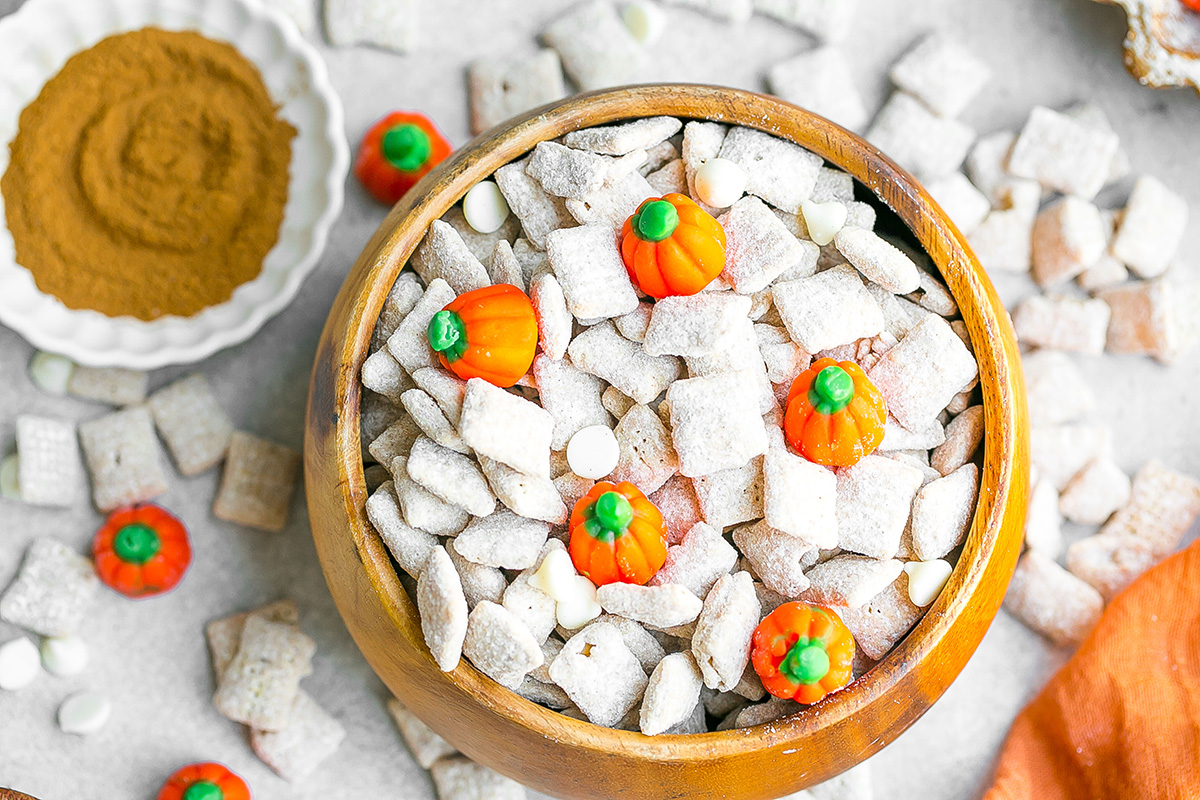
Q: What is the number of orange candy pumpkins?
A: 8